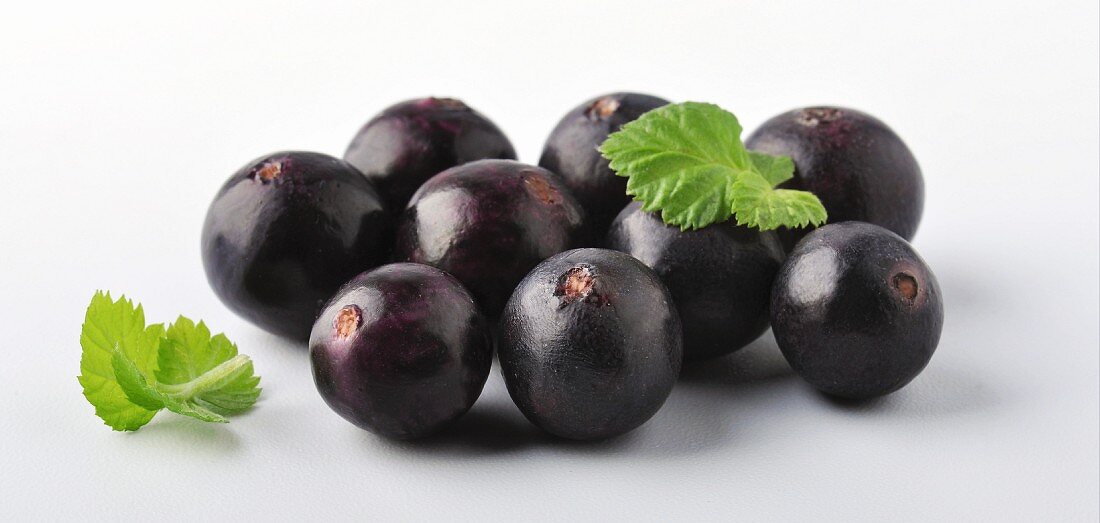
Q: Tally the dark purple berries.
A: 9